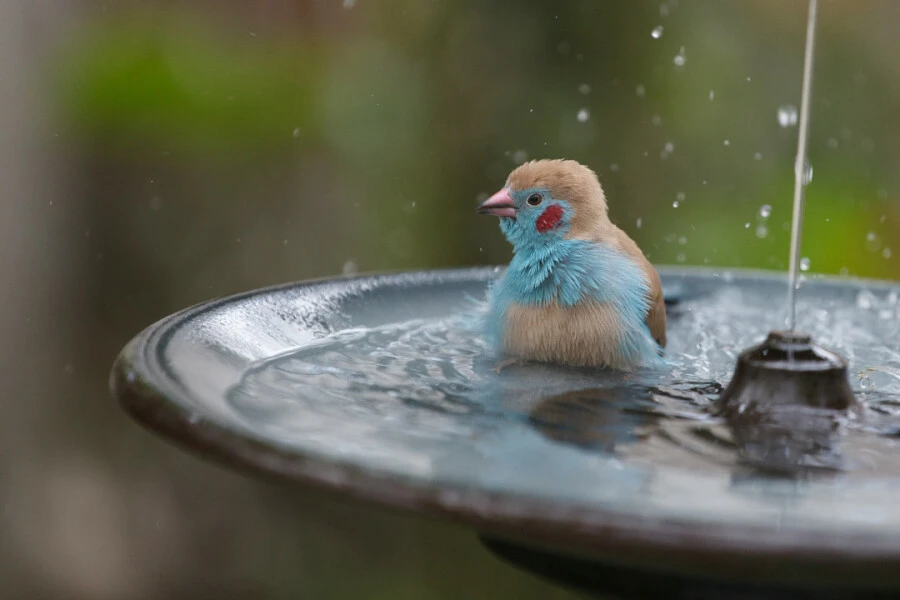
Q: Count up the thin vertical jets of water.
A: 1